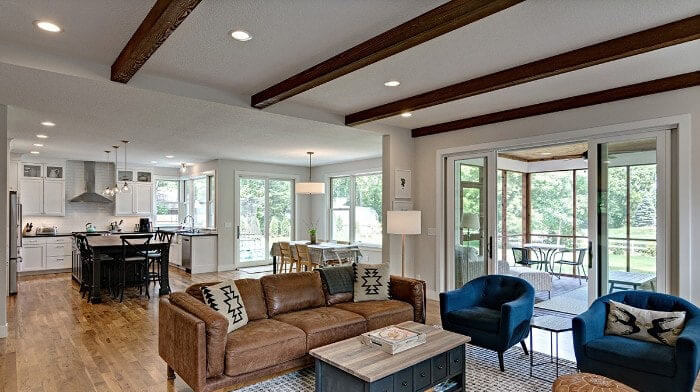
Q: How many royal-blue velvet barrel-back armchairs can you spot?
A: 2